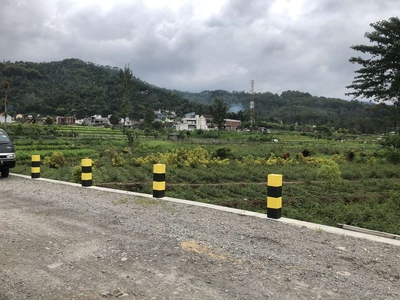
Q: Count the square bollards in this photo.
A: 4